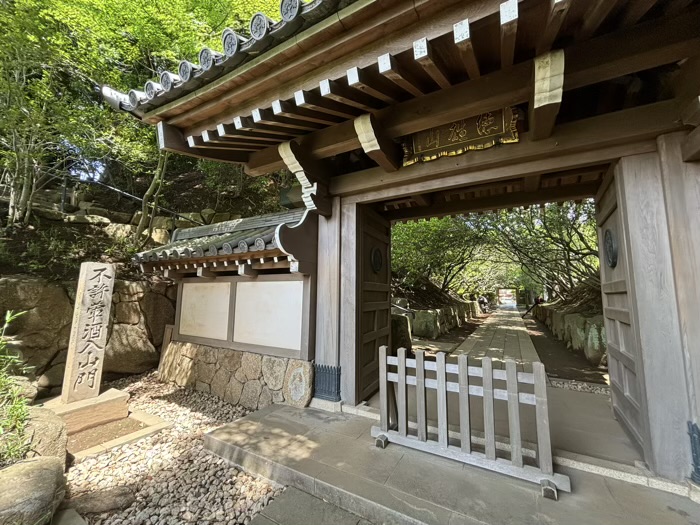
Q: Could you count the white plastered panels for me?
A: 2